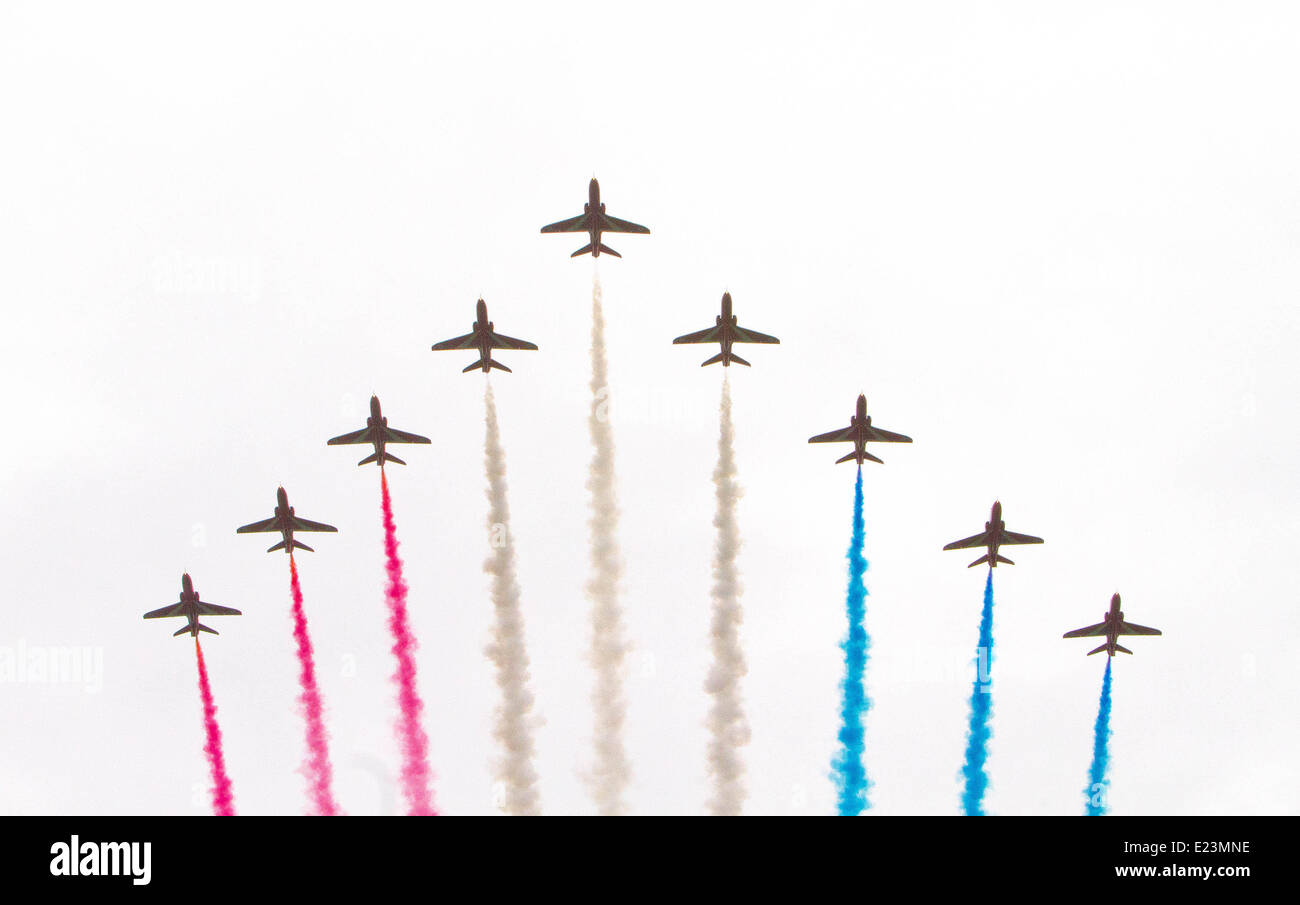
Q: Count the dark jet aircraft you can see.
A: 9